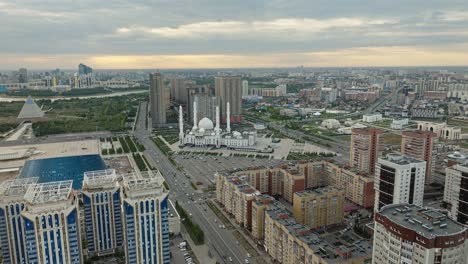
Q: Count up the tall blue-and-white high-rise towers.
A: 4